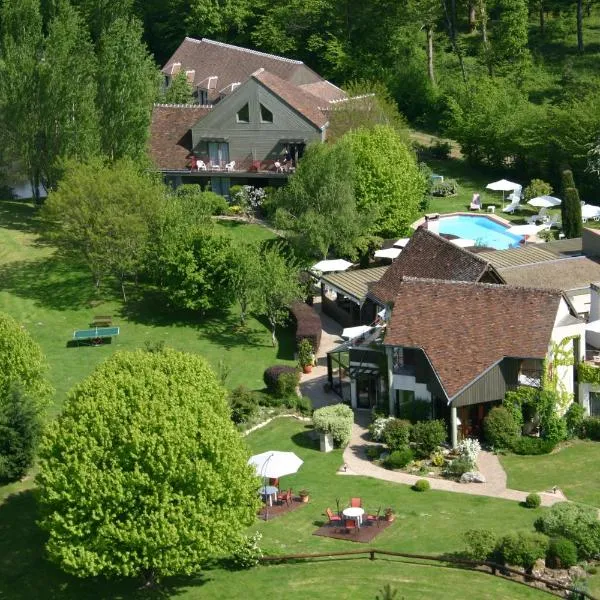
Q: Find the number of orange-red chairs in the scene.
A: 6